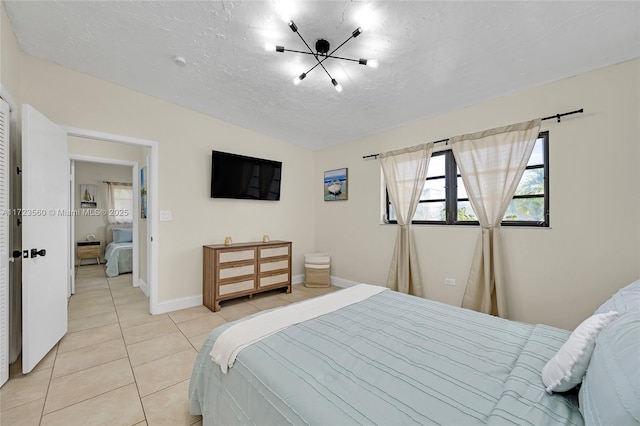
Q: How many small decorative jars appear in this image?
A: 2